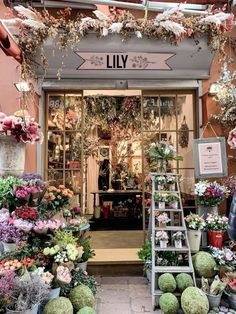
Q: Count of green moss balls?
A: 8